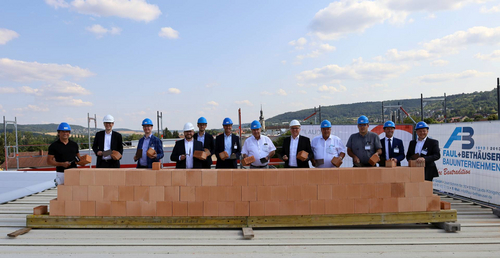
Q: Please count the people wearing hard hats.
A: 12